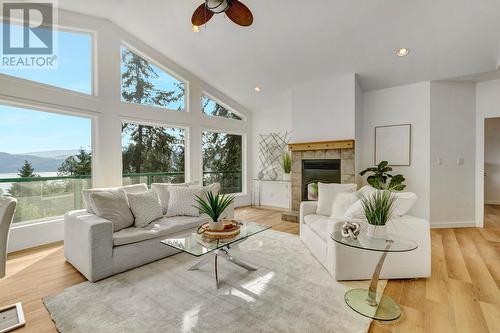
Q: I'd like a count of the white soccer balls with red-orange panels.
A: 0